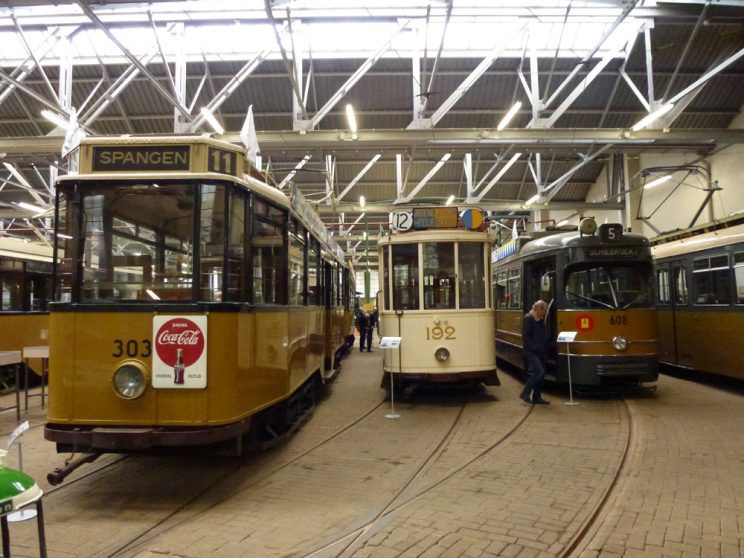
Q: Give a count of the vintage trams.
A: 5